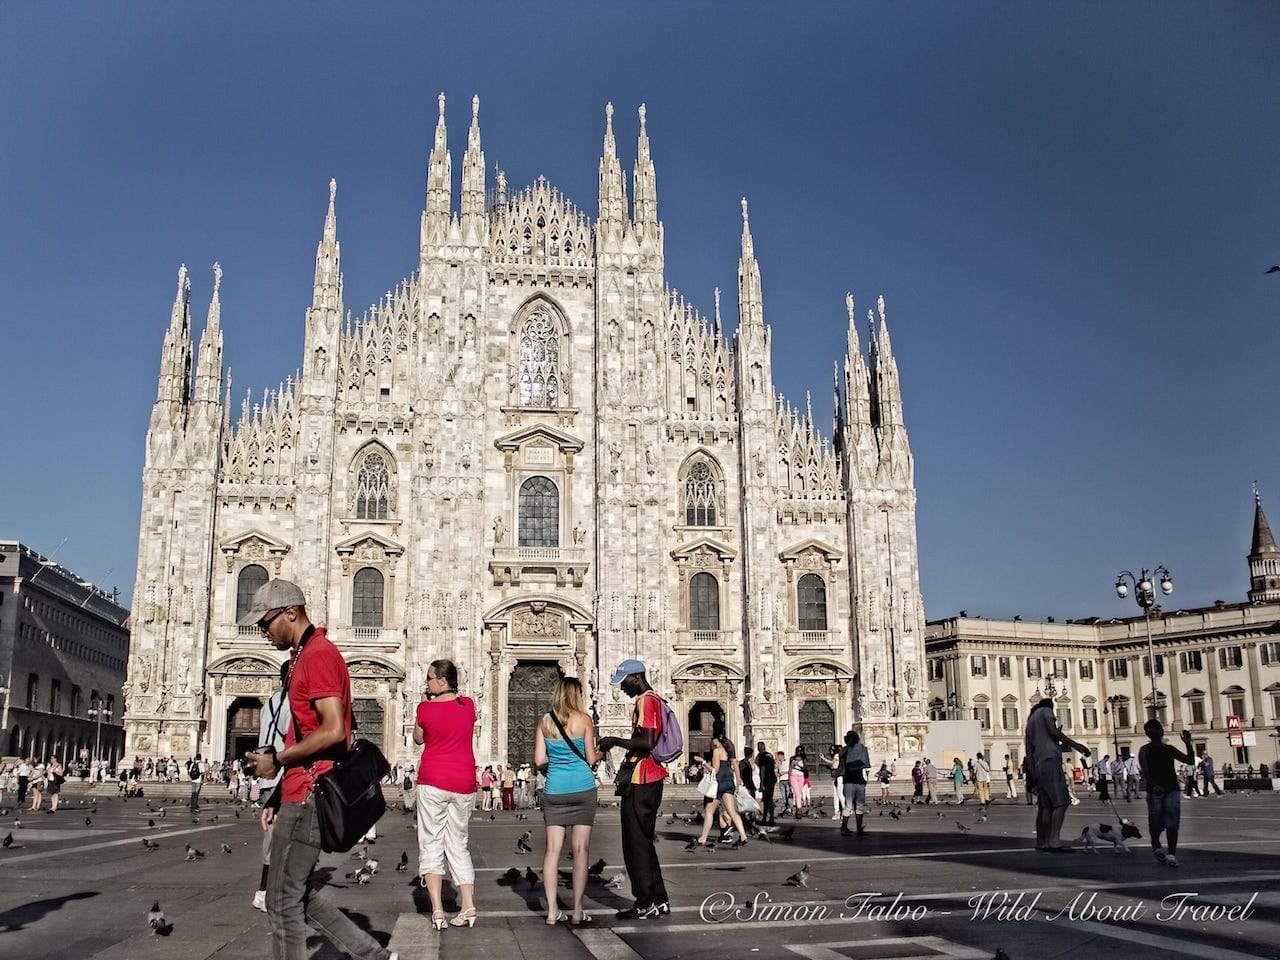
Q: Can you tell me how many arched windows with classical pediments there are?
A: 5